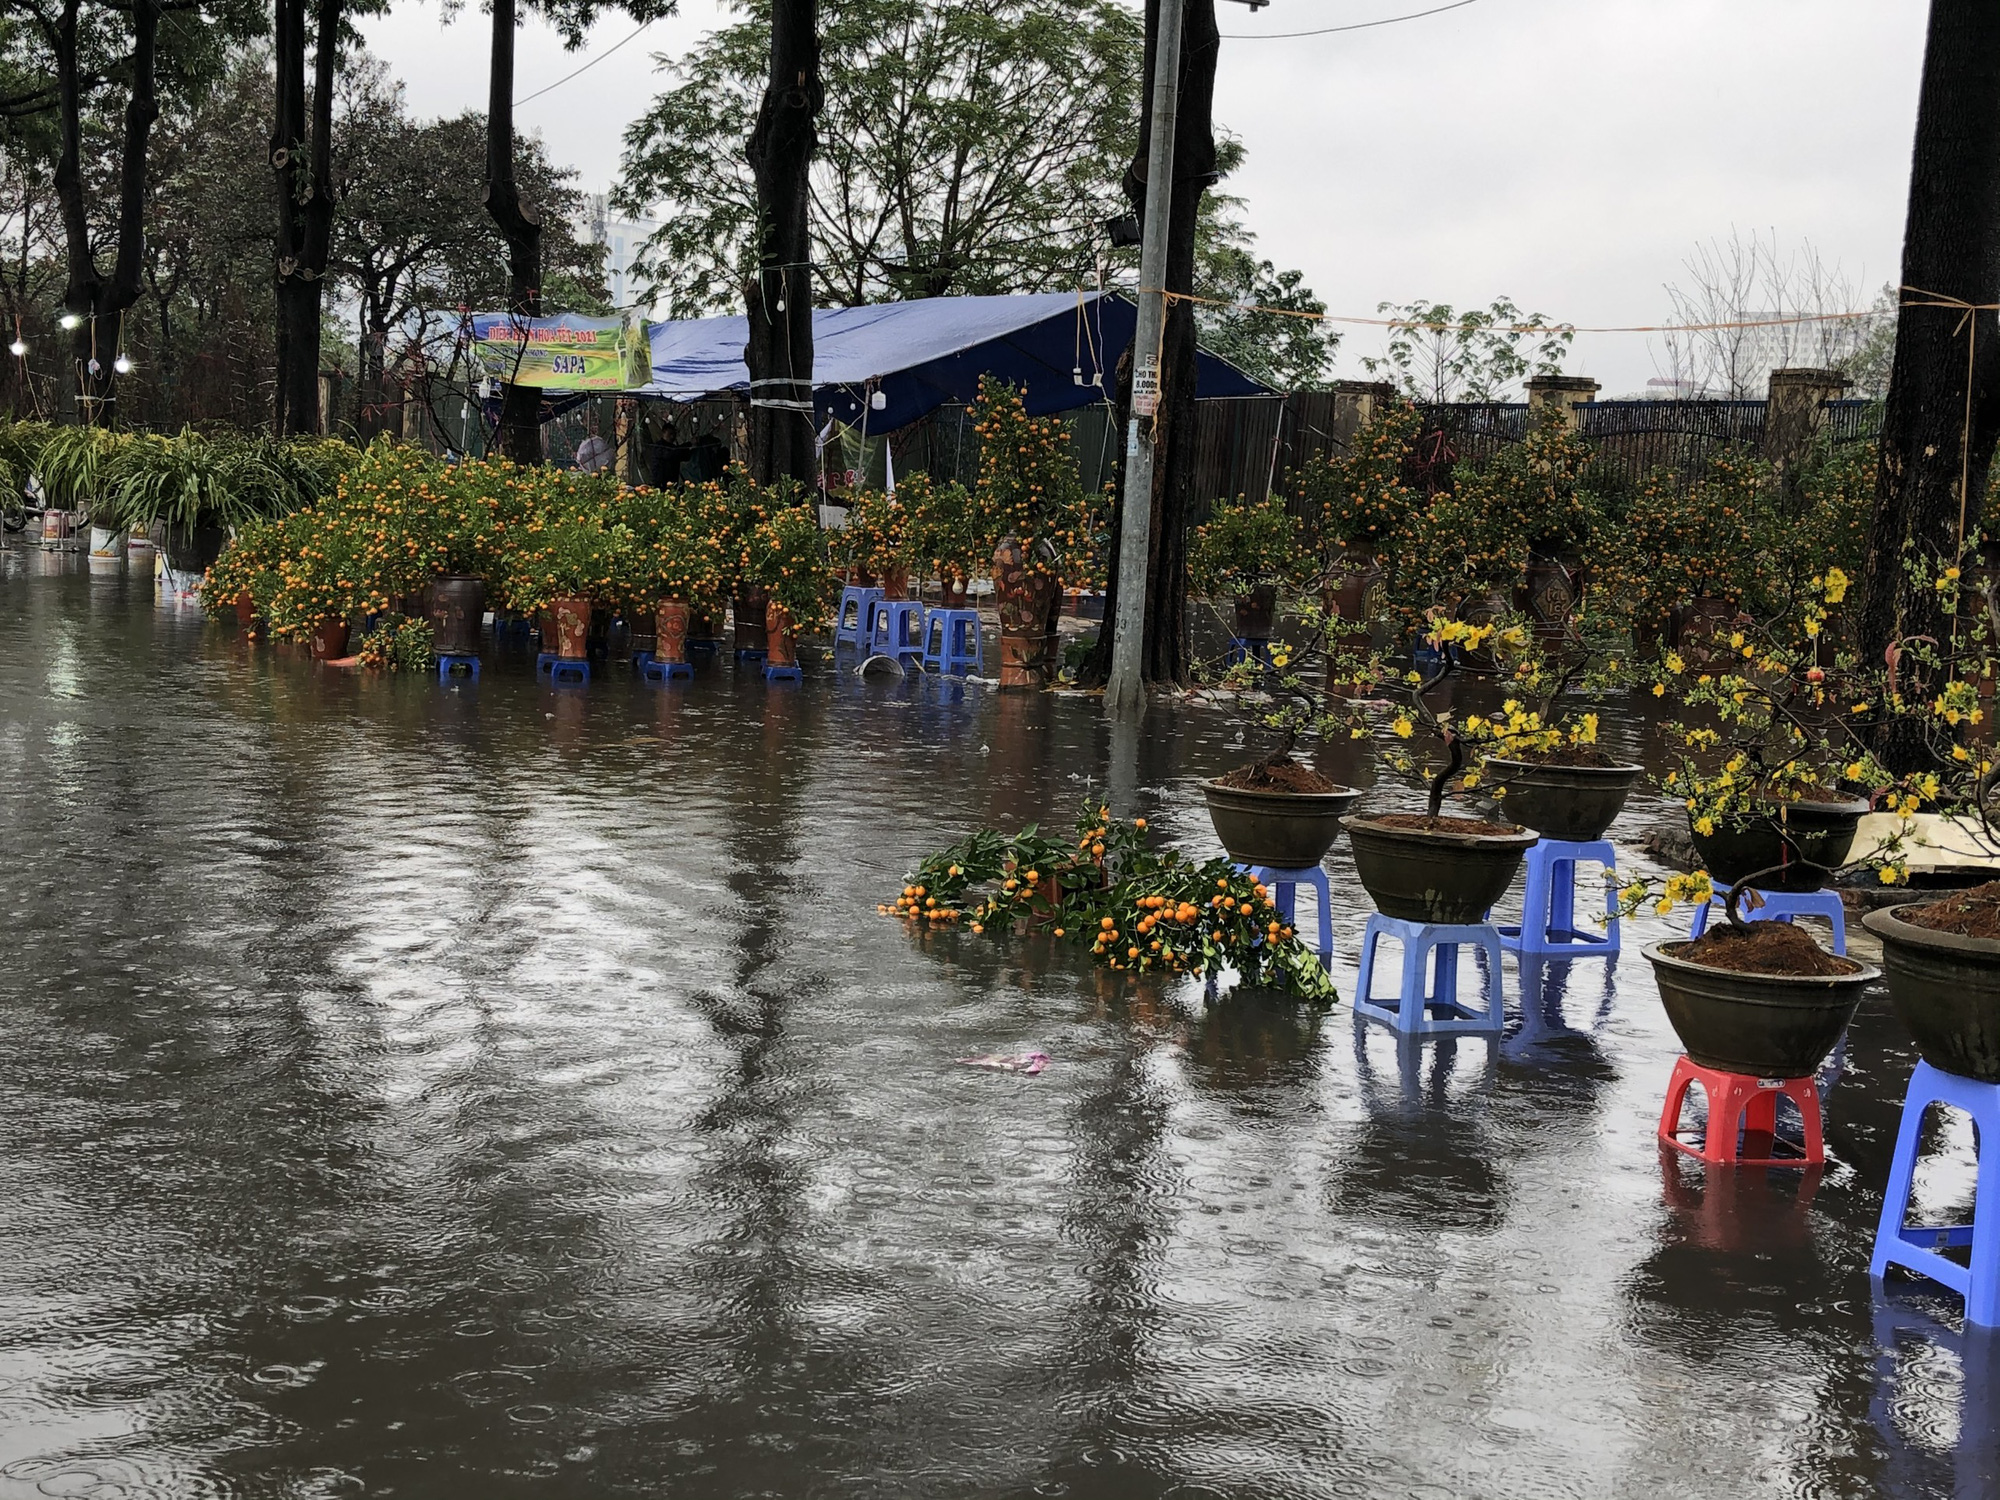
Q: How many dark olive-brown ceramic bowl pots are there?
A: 6